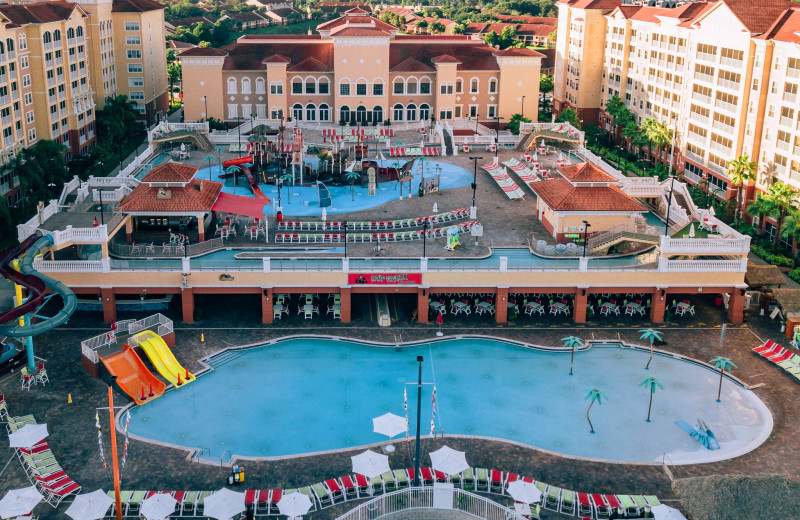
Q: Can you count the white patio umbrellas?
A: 11